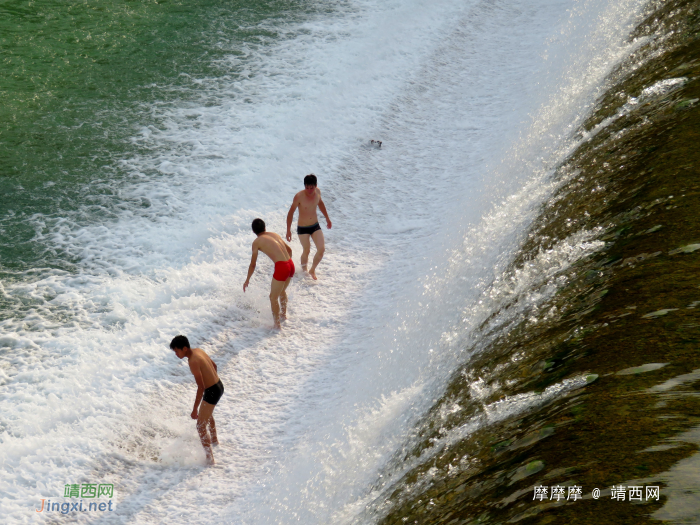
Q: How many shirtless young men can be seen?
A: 3